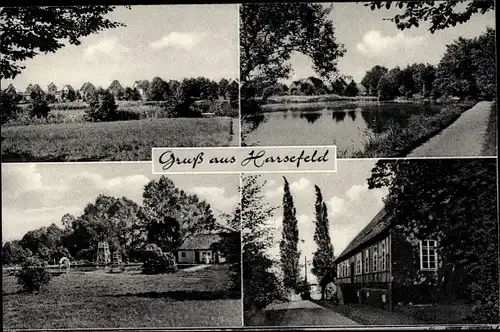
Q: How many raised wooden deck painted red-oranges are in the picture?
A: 0